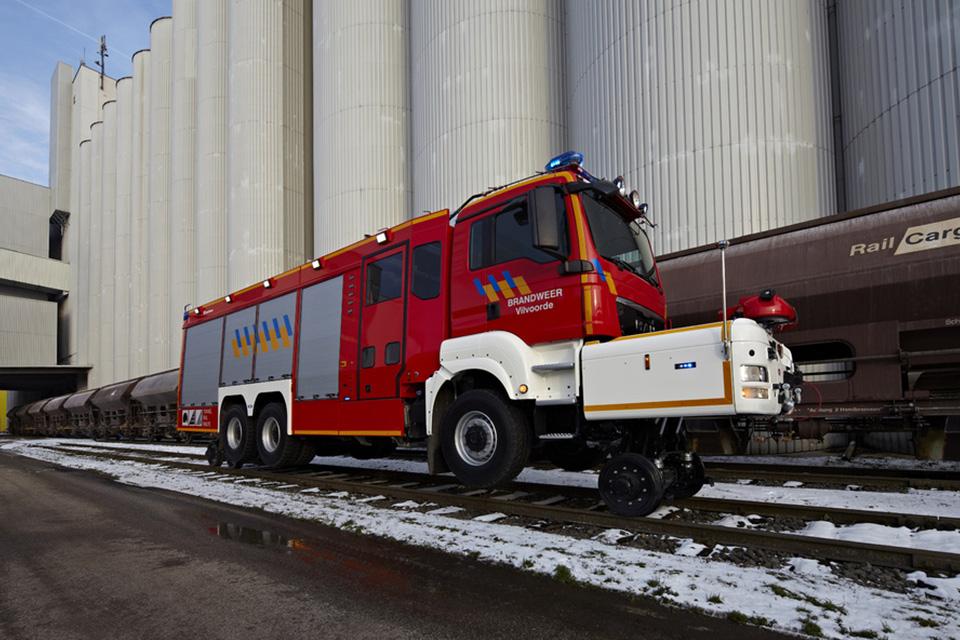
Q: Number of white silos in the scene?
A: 13